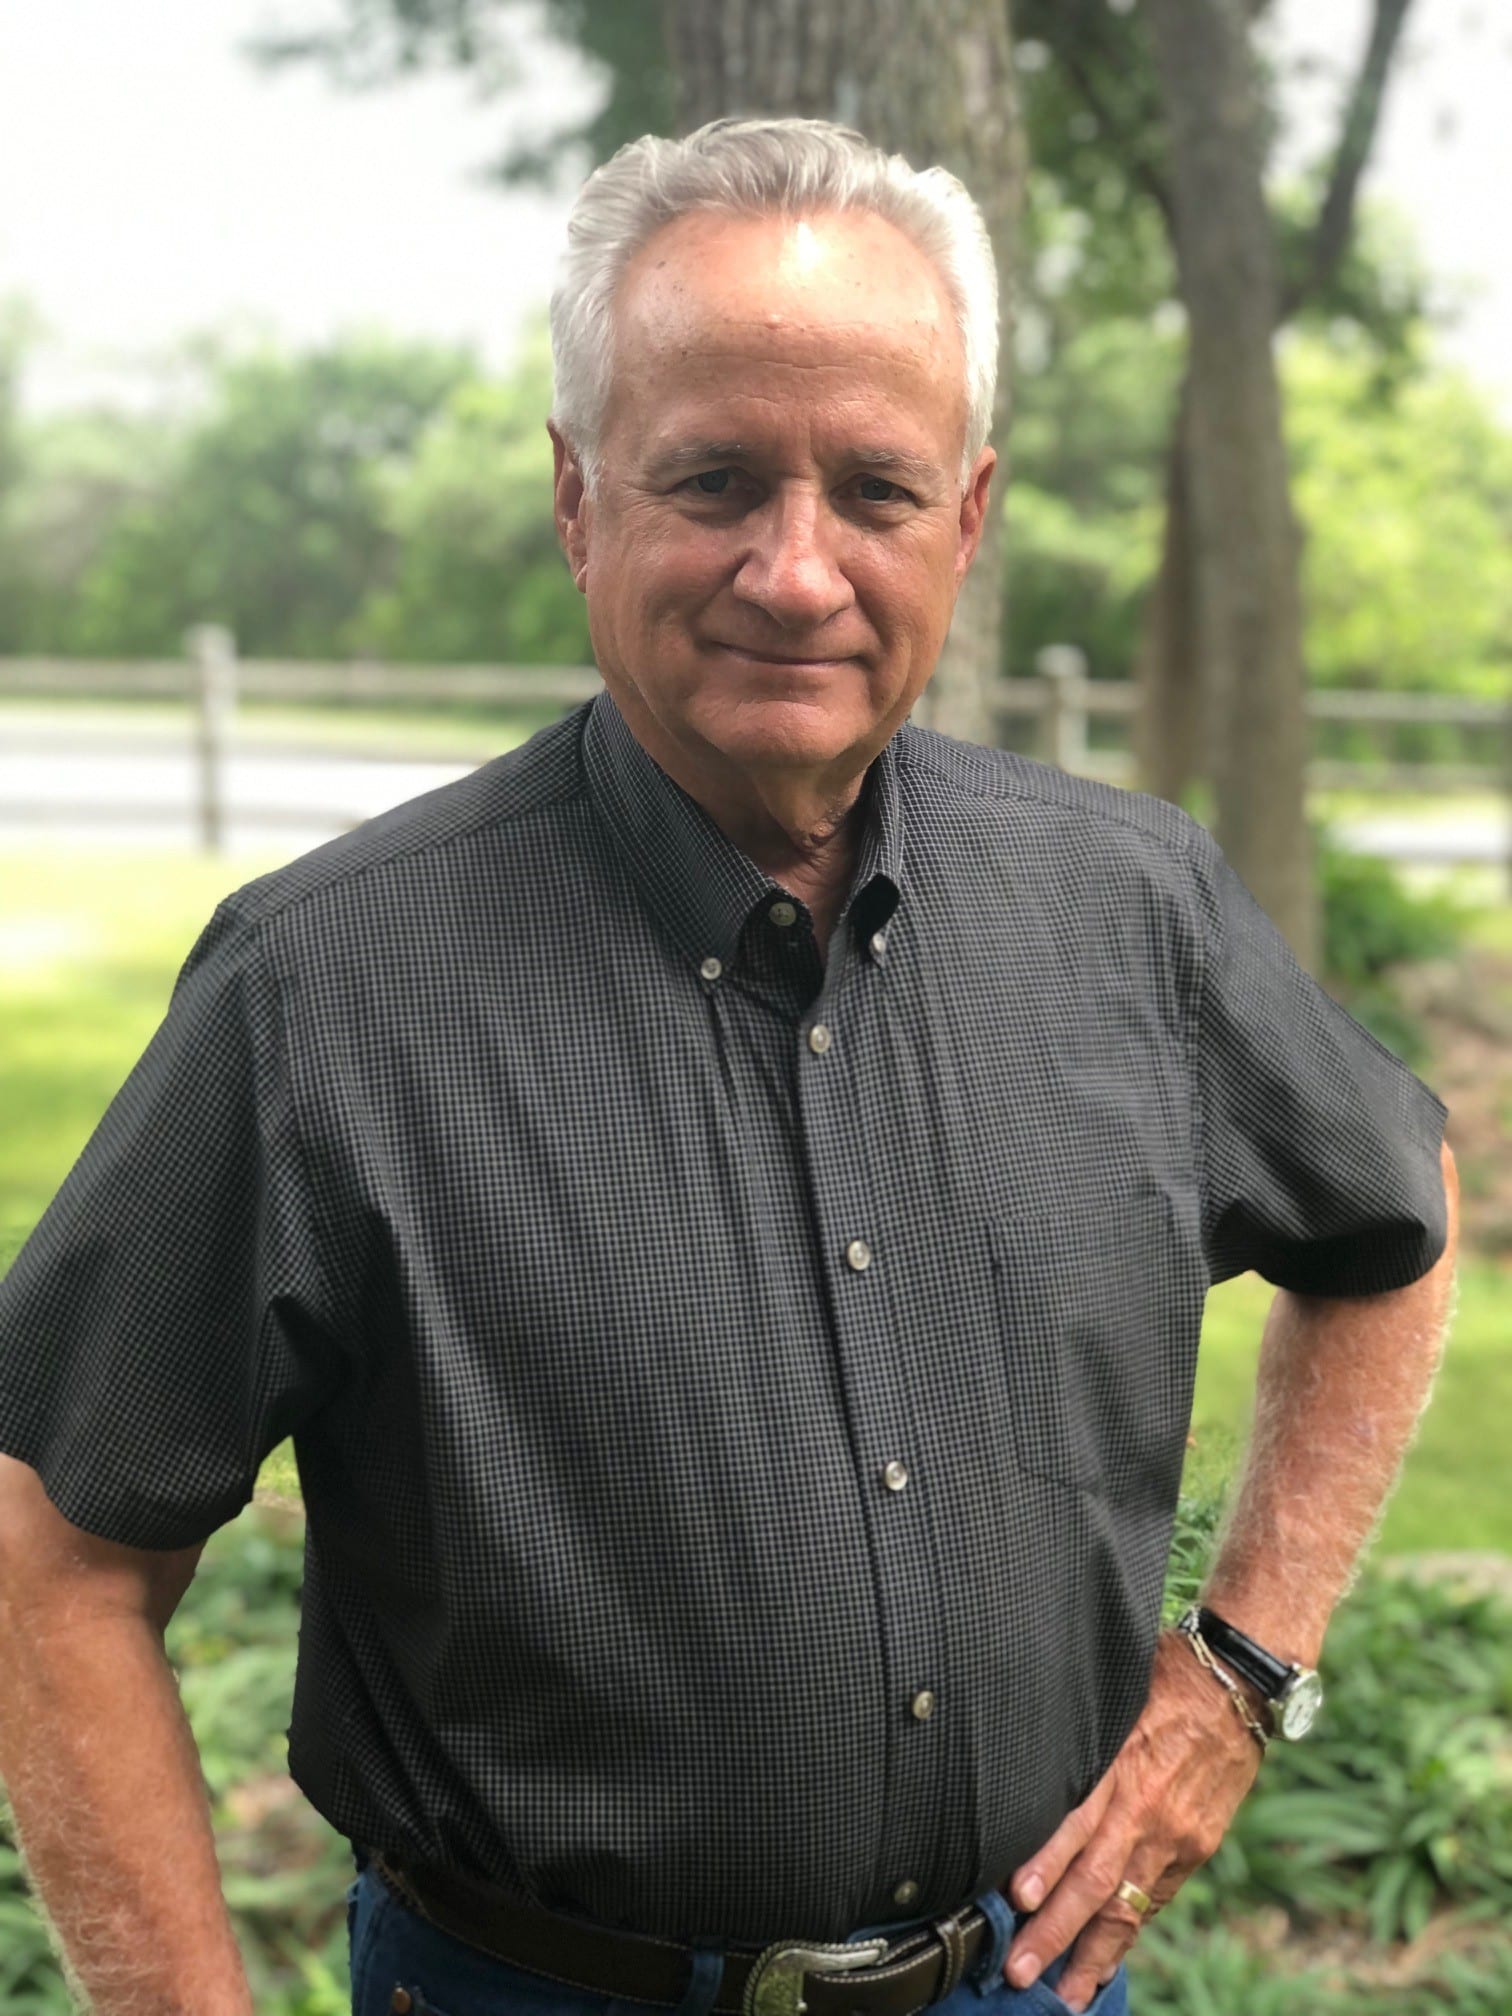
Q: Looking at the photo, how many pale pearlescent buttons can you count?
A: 8